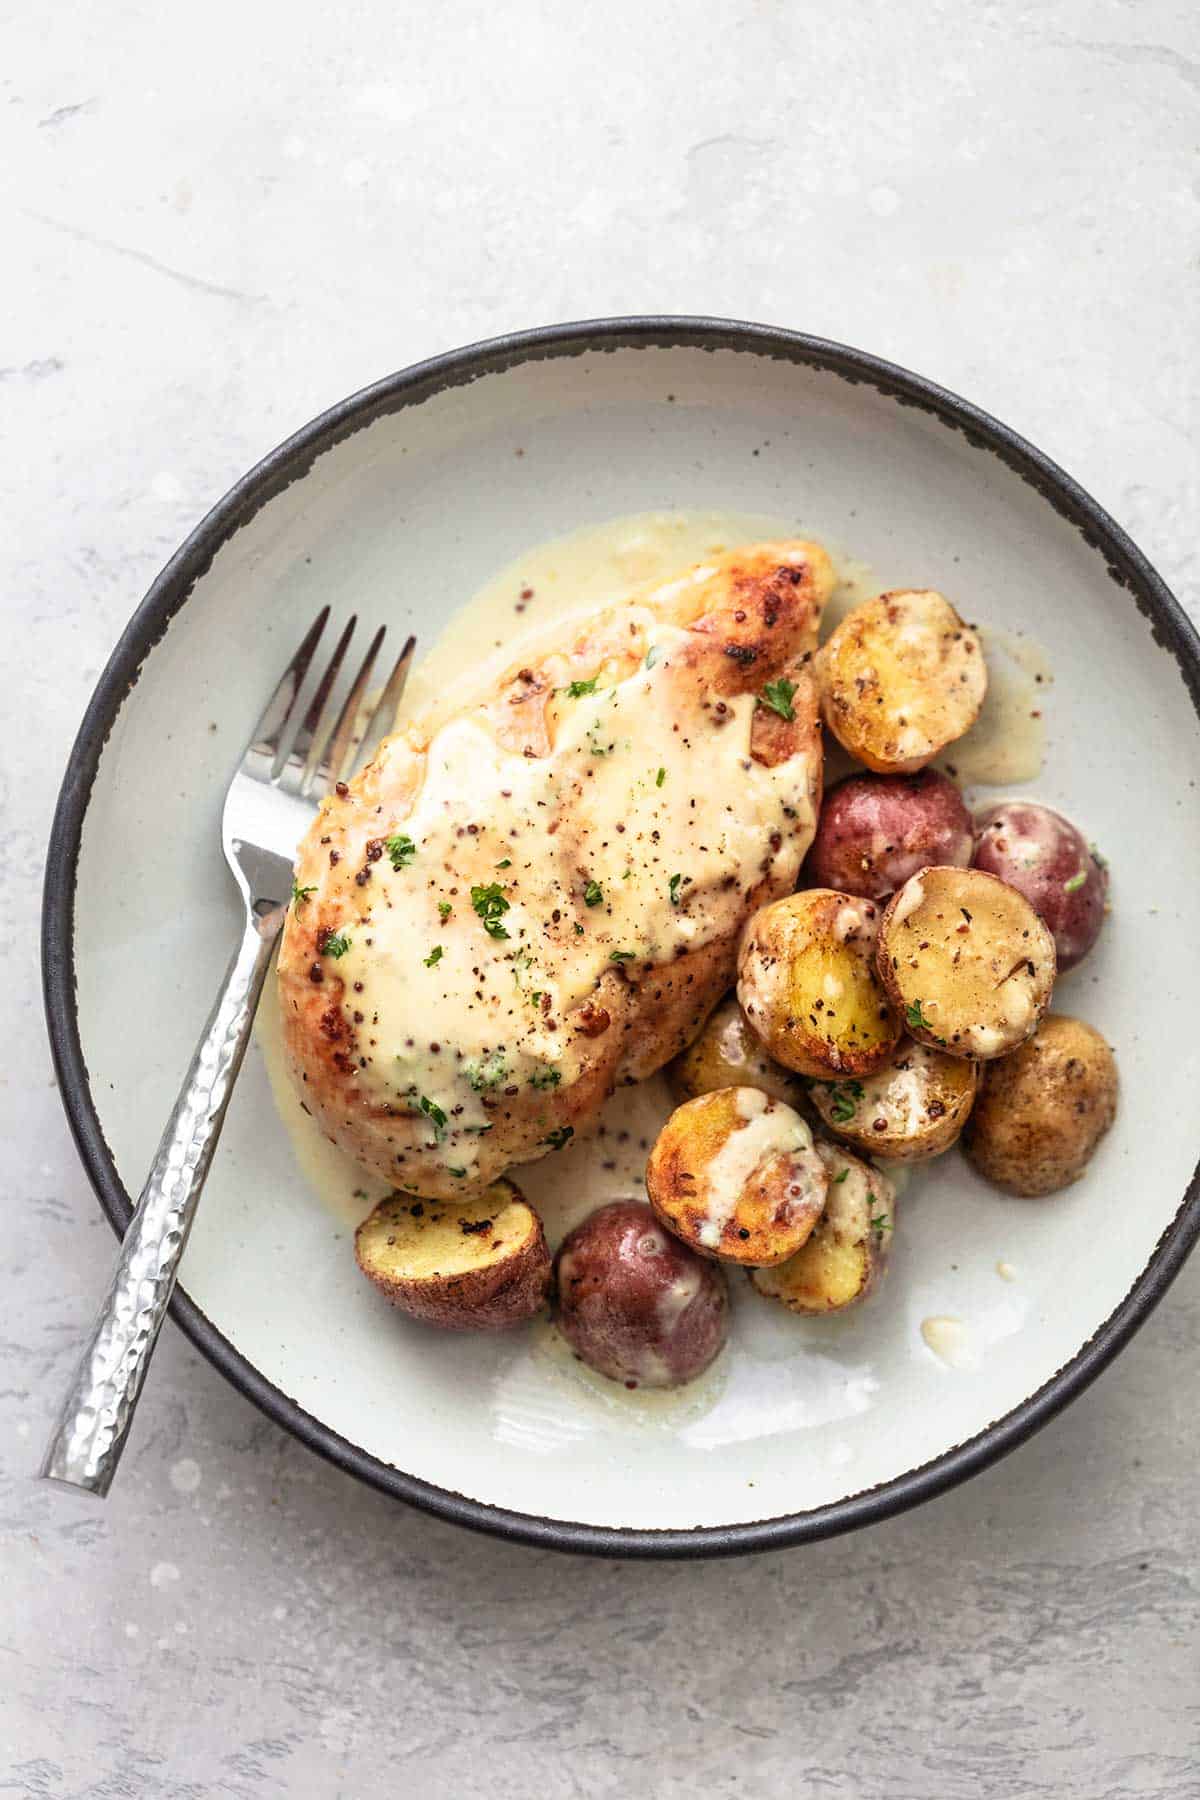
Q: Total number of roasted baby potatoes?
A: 12